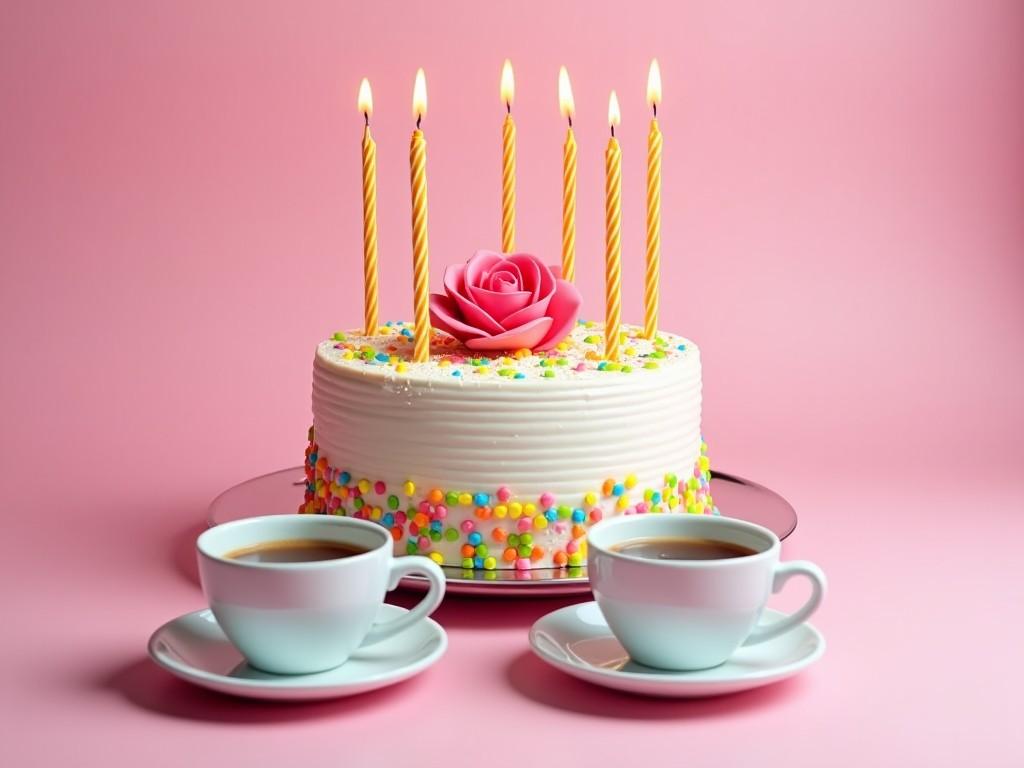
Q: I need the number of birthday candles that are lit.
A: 6